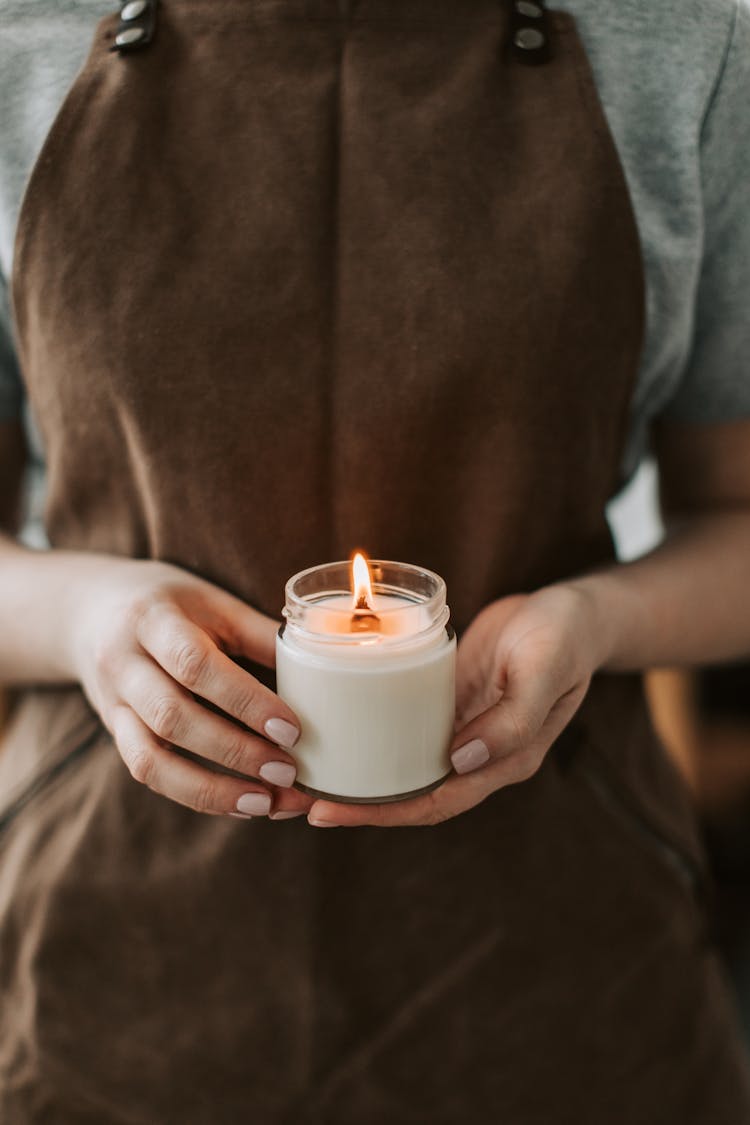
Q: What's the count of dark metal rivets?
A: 4